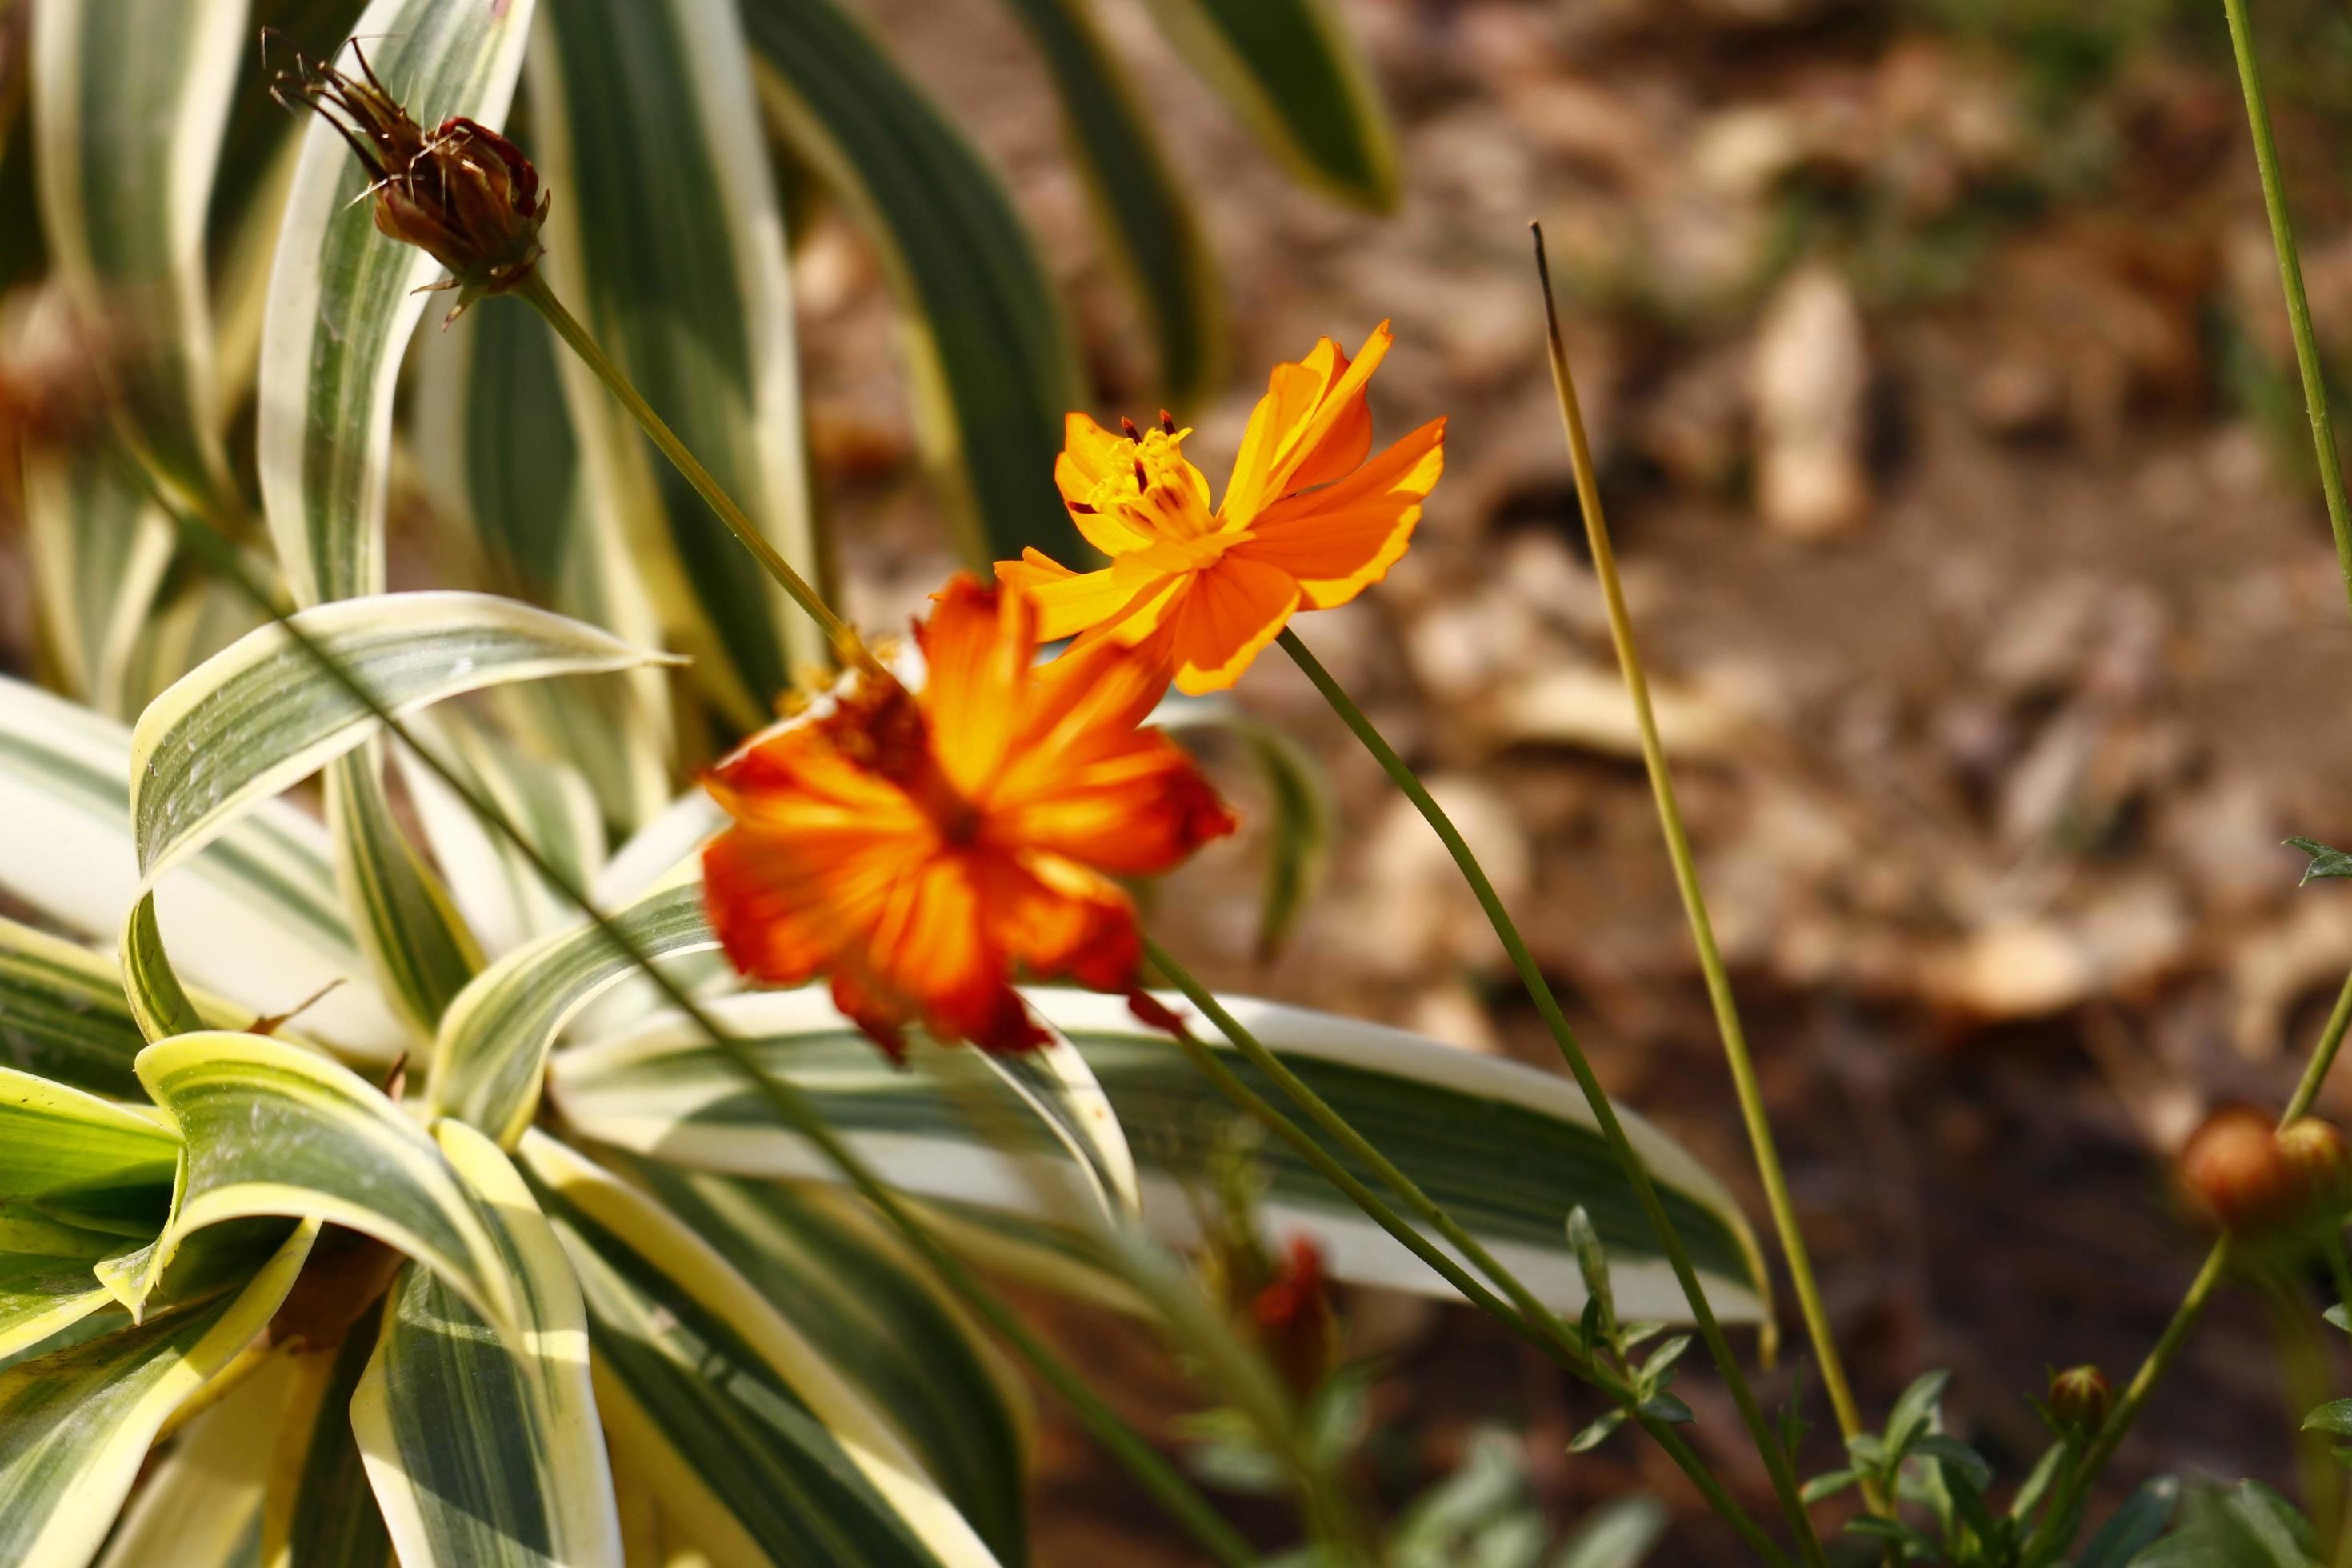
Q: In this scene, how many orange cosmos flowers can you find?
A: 2